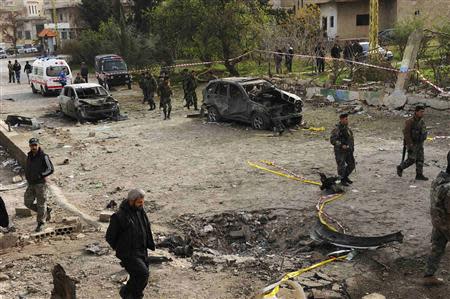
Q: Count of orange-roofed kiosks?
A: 1